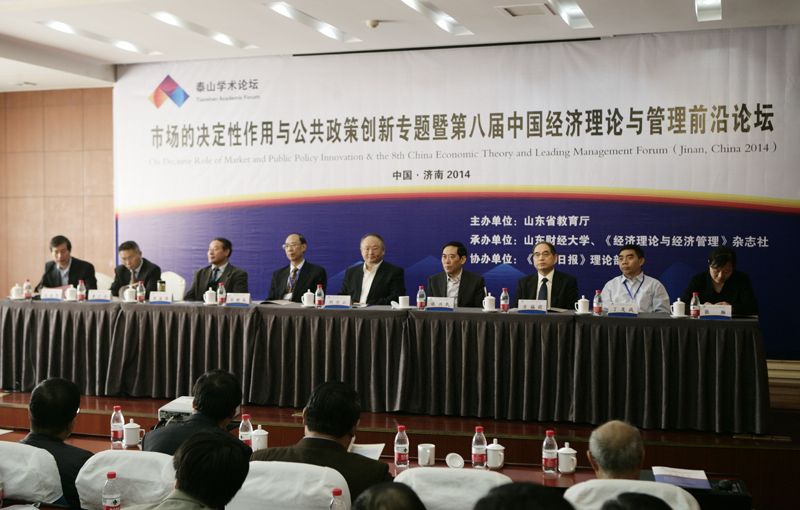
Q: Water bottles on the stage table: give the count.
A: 9